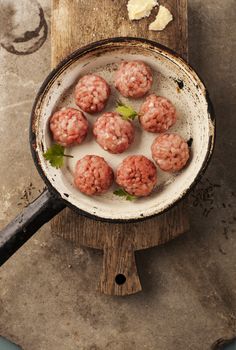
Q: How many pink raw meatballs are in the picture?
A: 8